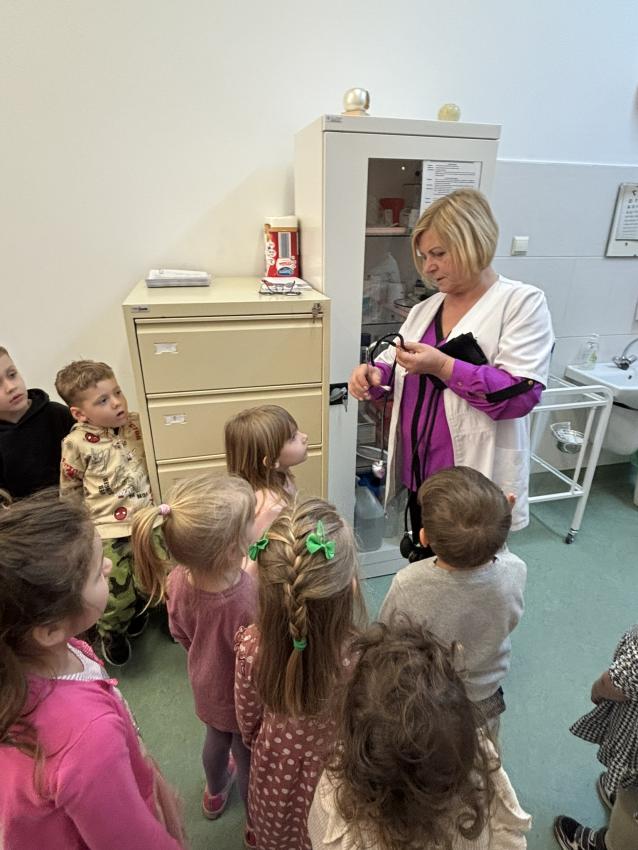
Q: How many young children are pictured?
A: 9